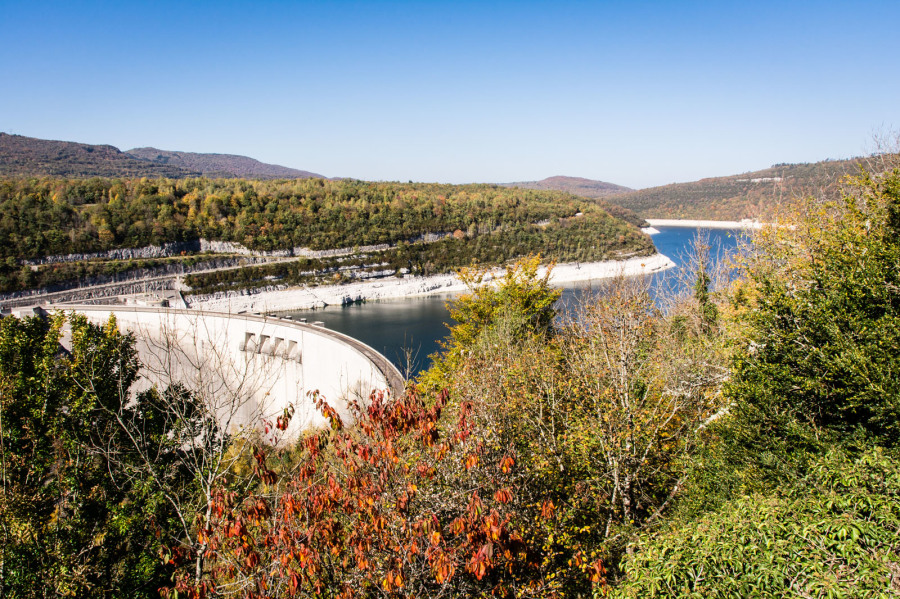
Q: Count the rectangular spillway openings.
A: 4